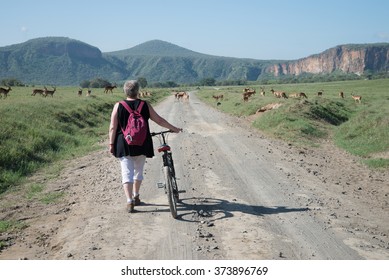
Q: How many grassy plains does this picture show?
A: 2